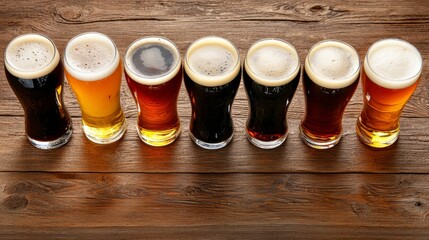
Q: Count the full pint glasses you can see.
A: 7